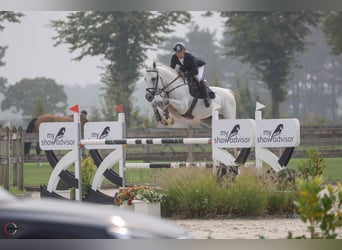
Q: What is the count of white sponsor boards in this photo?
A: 4